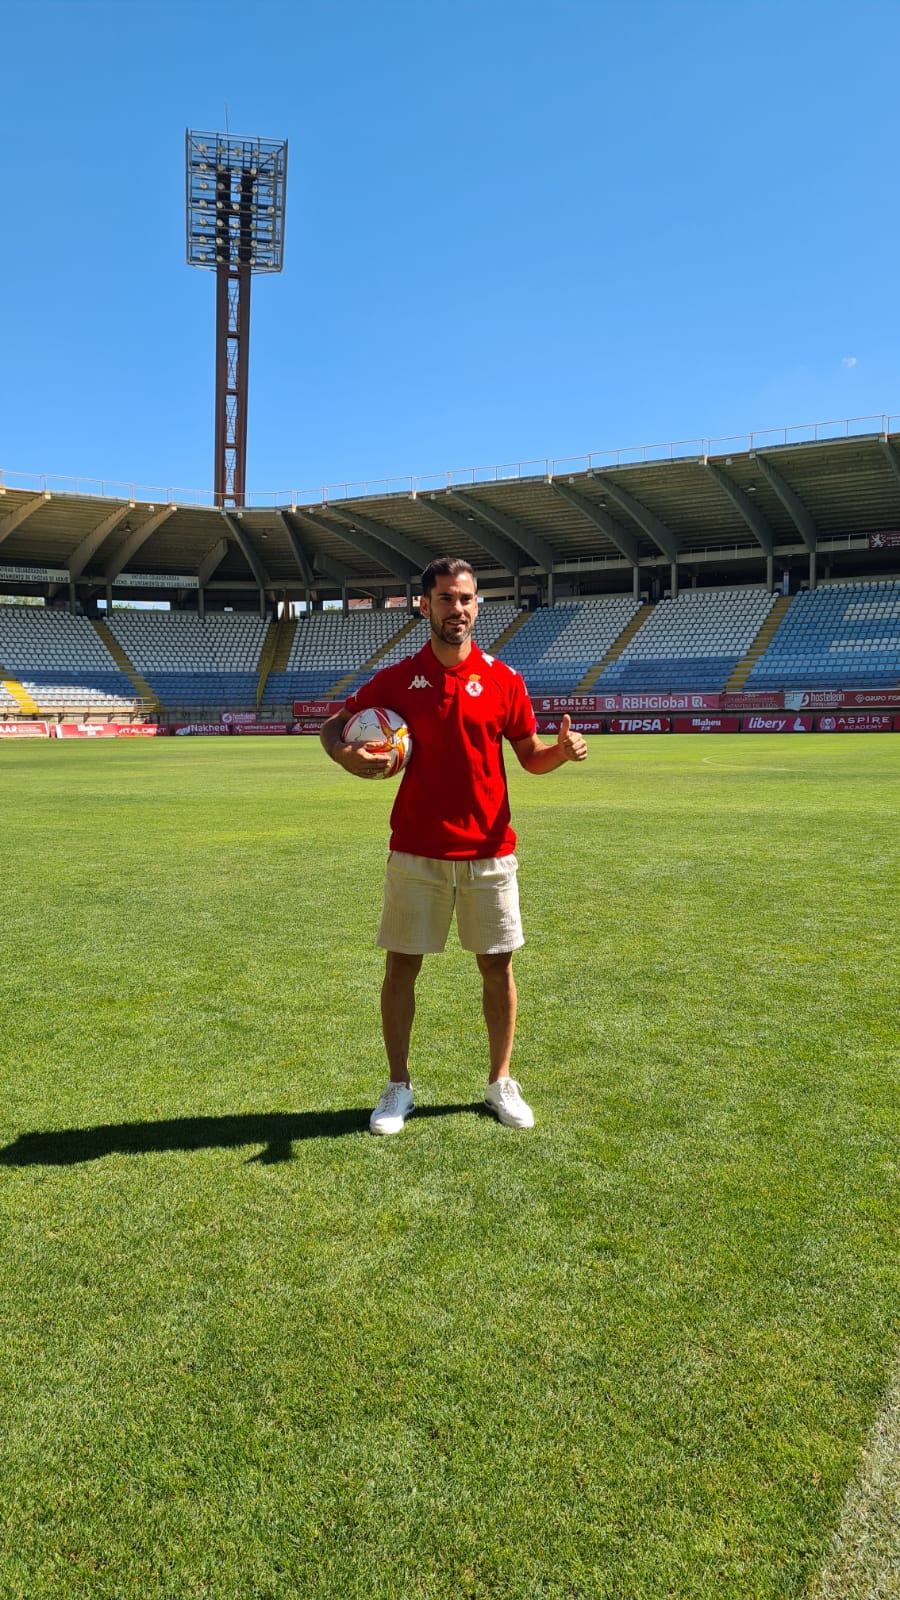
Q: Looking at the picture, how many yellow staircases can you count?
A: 7